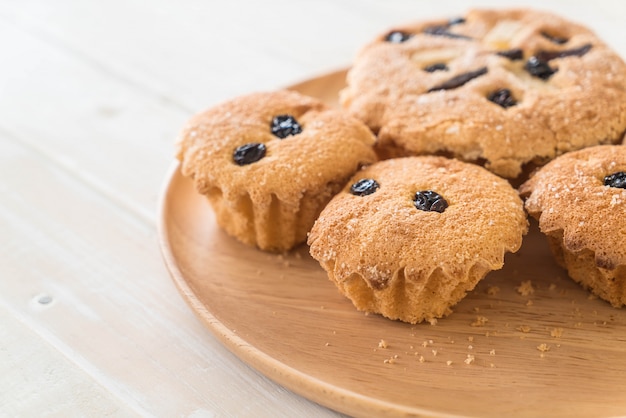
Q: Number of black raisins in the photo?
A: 11